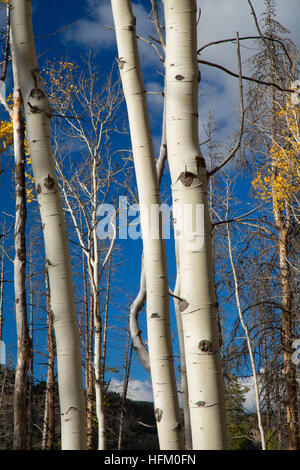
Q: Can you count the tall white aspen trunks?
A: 3